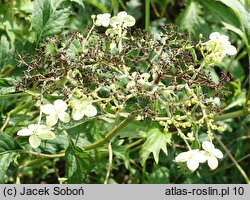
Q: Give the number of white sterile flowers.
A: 8